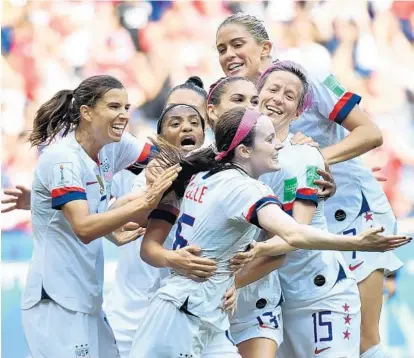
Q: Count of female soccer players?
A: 7